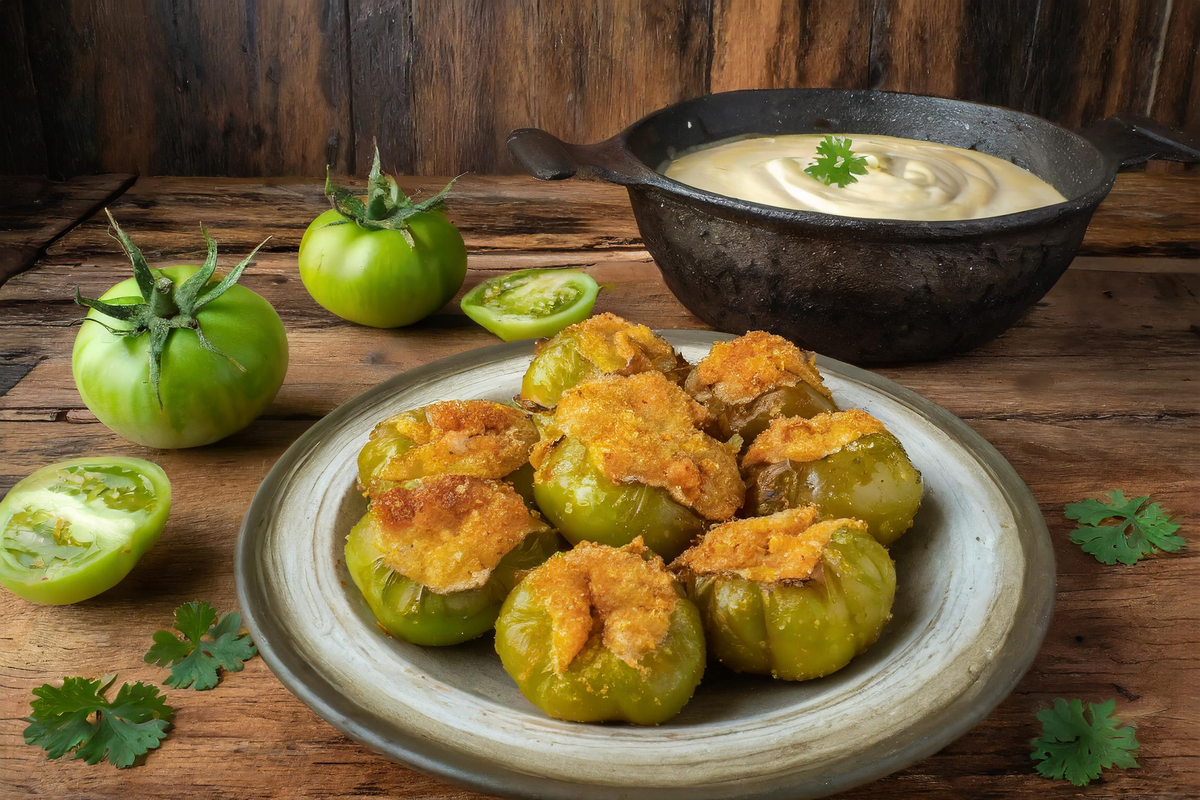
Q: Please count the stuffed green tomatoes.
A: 8